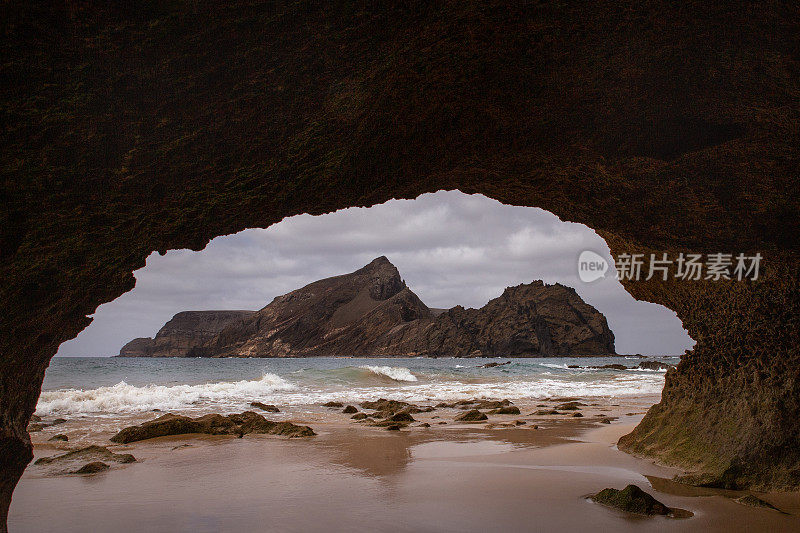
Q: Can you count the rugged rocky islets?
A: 1